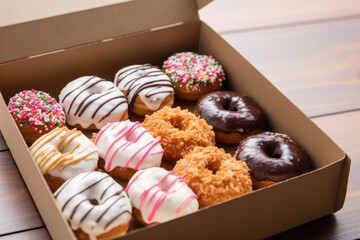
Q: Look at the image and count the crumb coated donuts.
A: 2